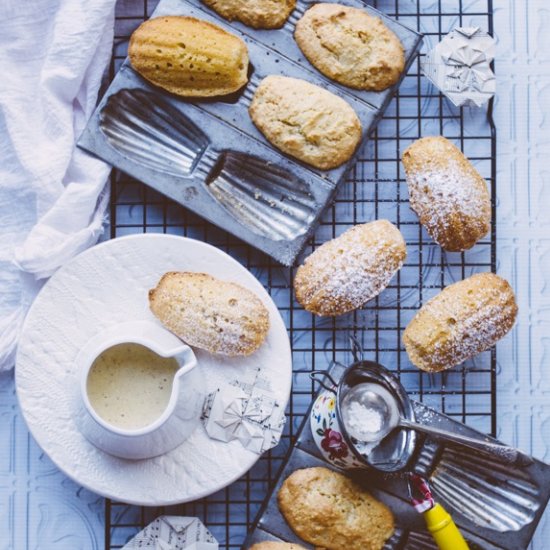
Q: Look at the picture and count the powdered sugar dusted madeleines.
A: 4